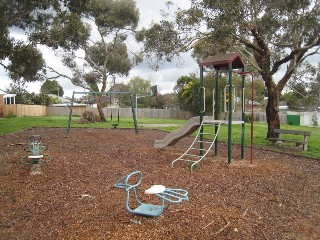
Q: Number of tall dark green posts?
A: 4